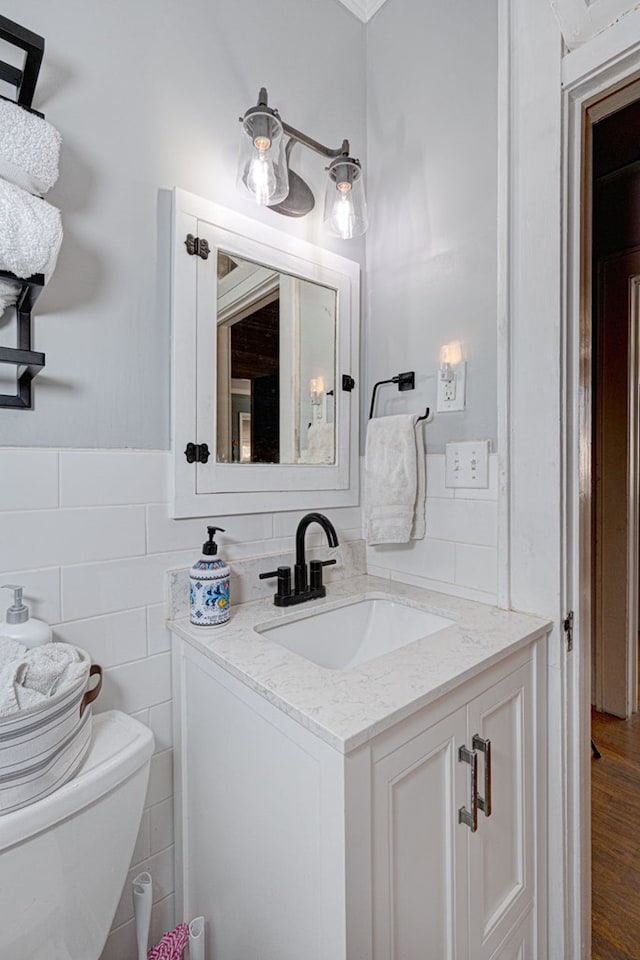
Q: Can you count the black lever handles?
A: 2